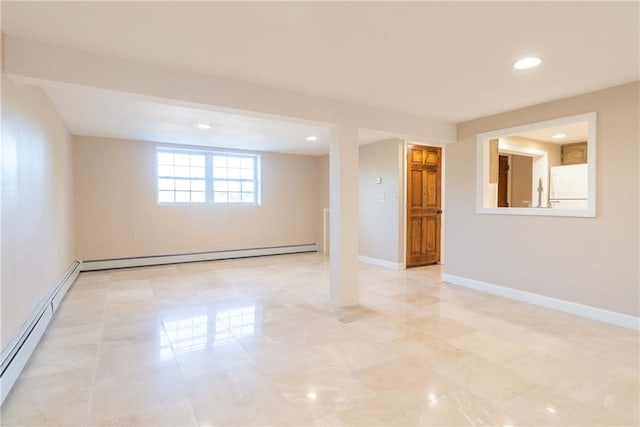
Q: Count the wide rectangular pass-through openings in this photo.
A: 1